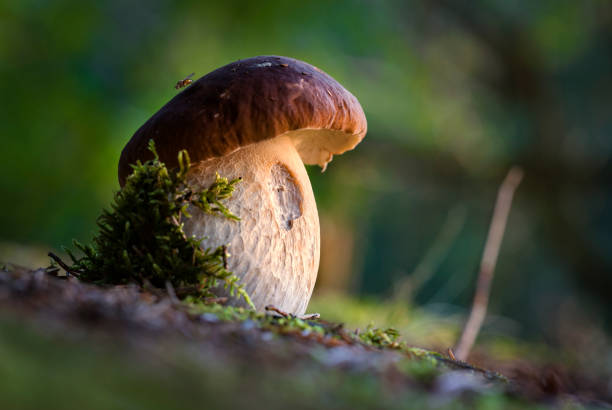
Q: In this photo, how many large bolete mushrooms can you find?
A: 1